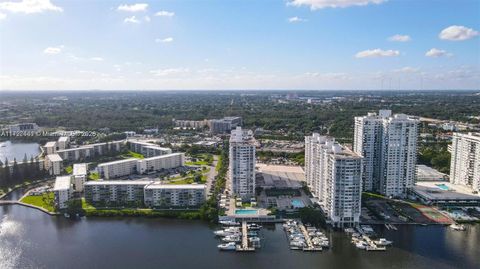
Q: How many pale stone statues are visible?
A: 0